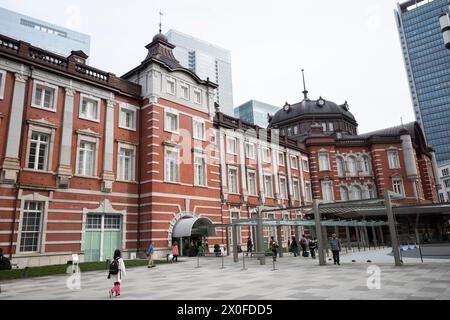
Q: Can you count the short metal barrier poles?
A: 4